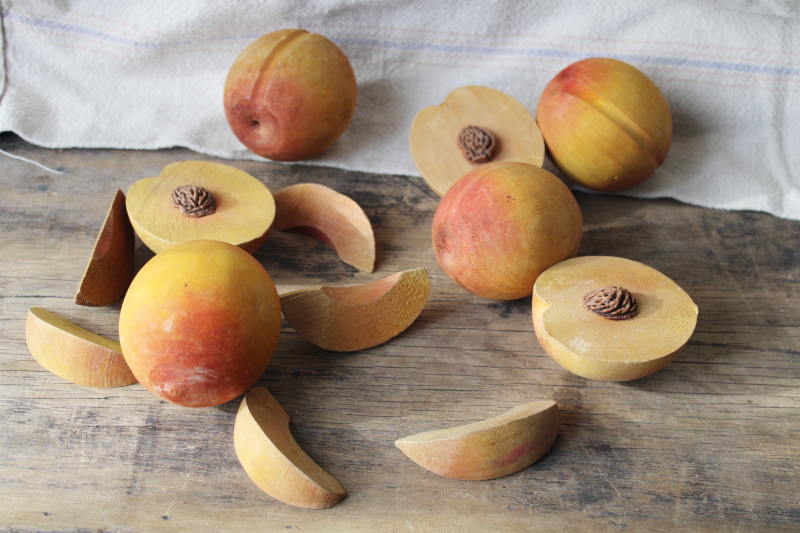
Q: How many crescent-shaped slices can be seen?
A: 6